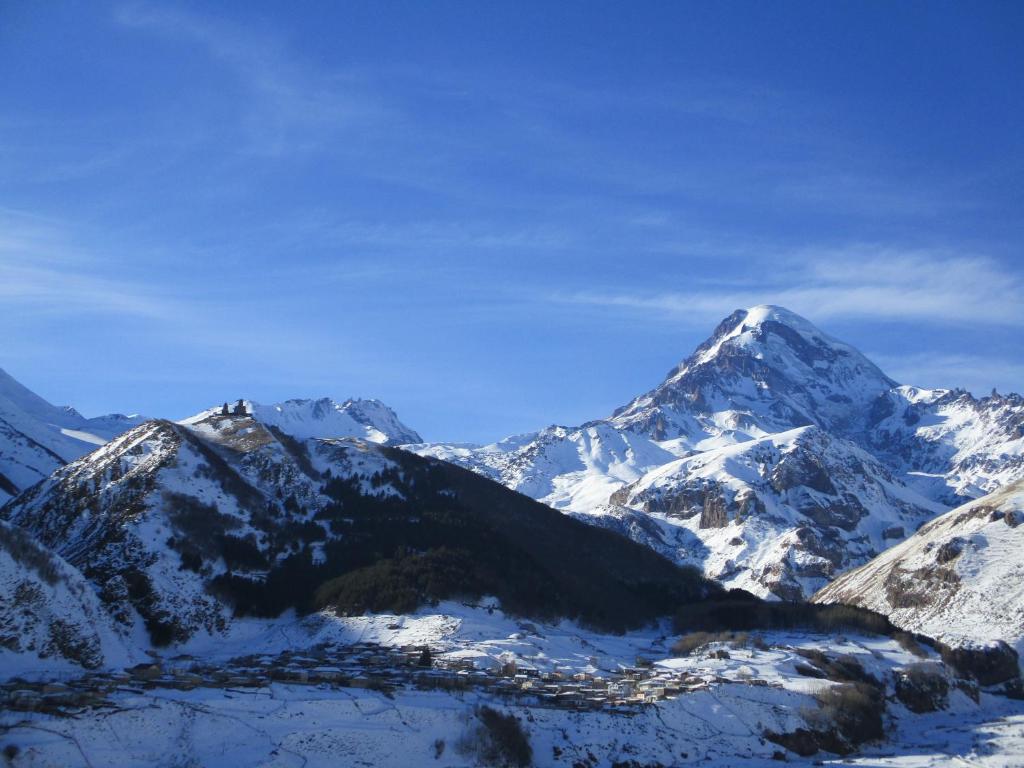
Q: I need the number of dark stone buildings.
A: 2